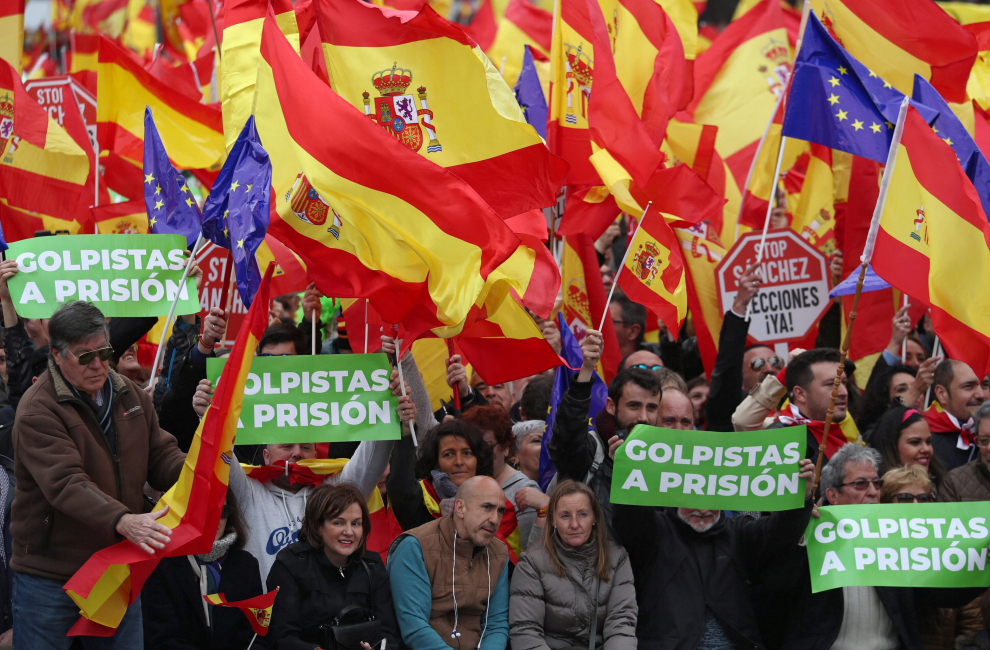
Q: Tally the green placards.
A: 4